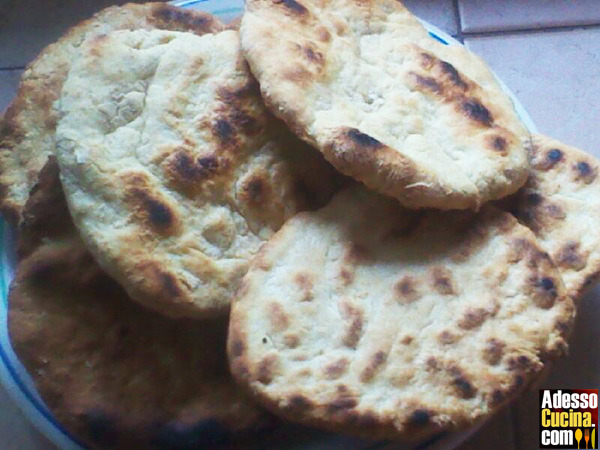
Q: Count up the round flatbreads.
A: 6